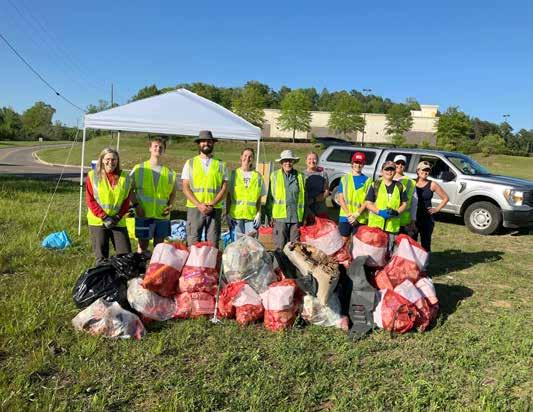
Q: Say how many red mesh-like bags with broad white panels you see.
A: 10